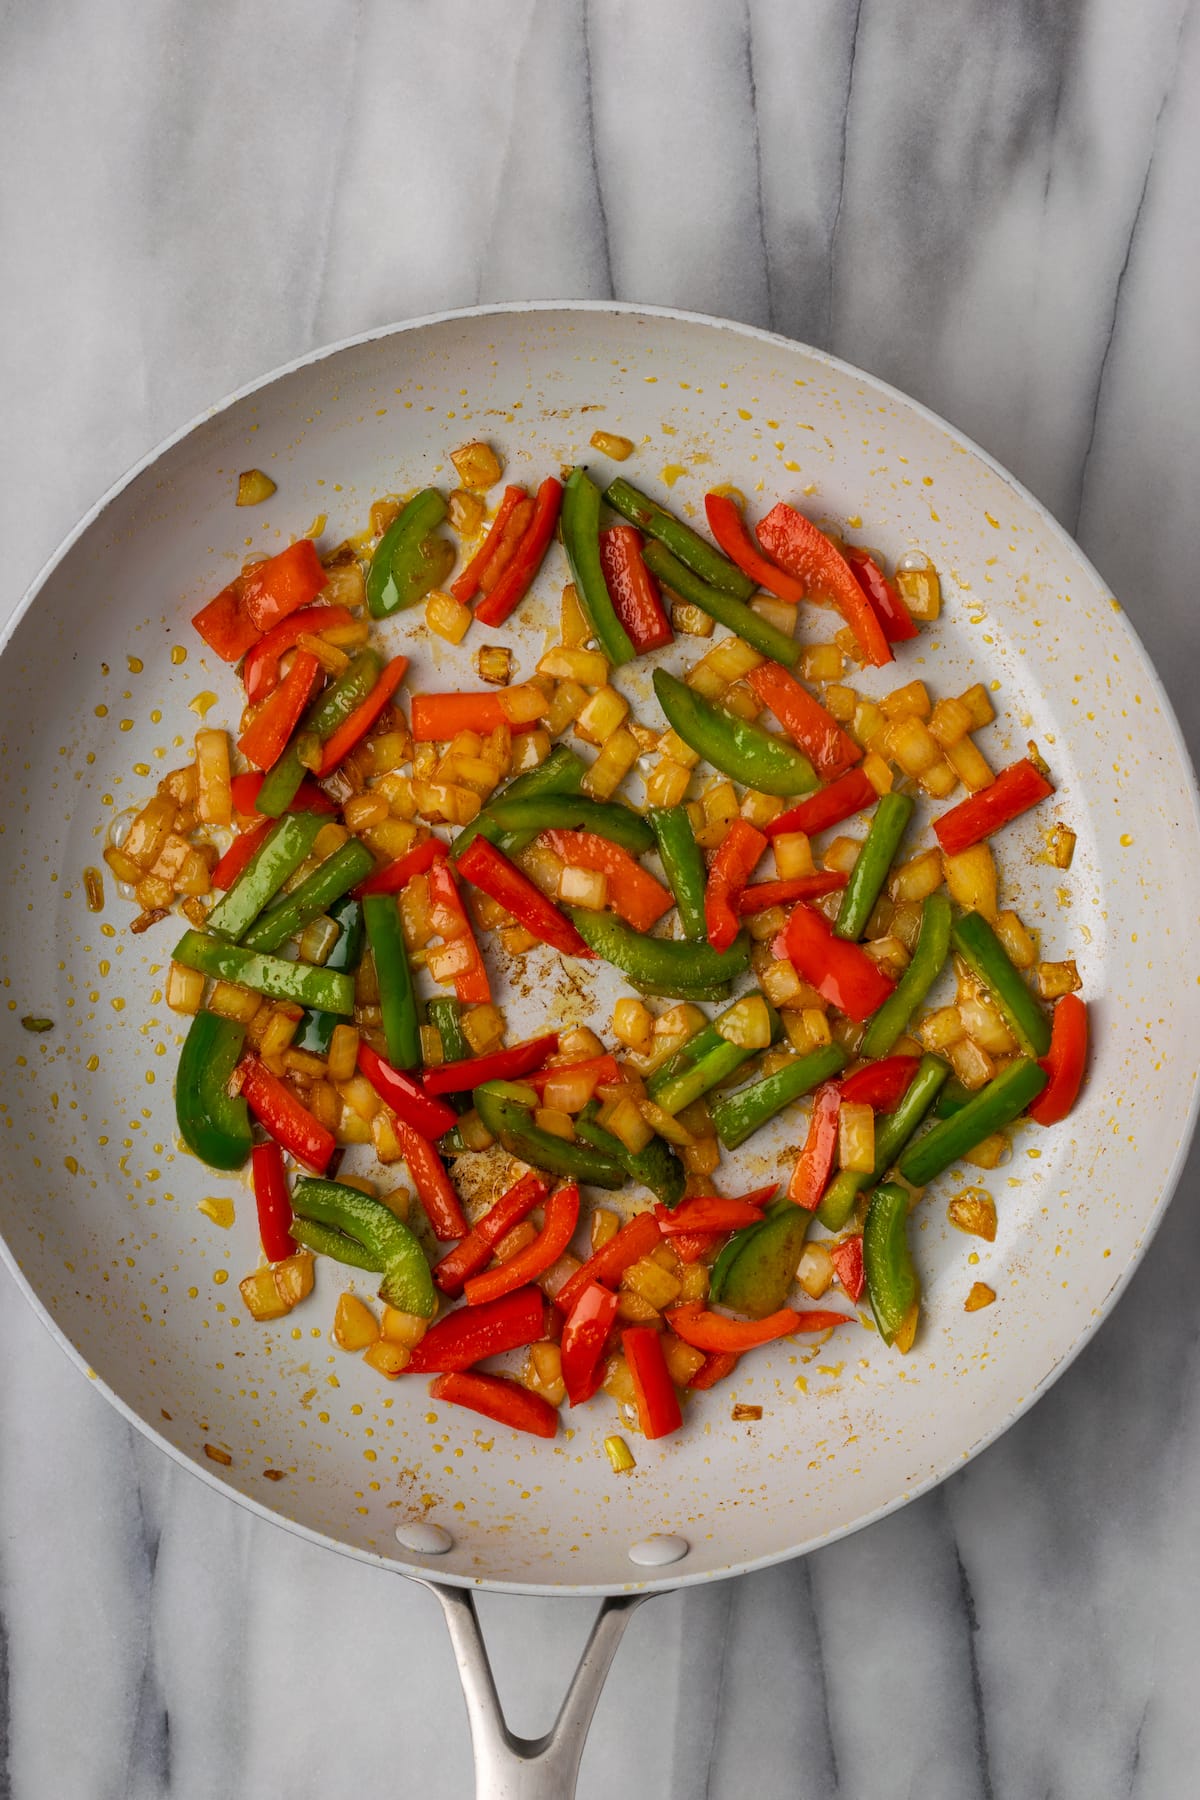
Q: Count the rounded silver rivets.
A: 2